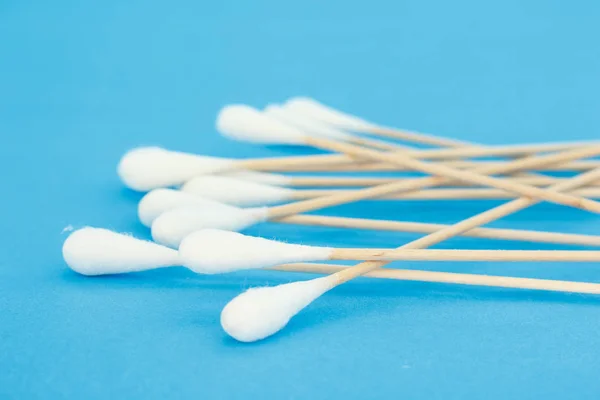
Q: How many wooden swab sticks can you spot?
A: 11